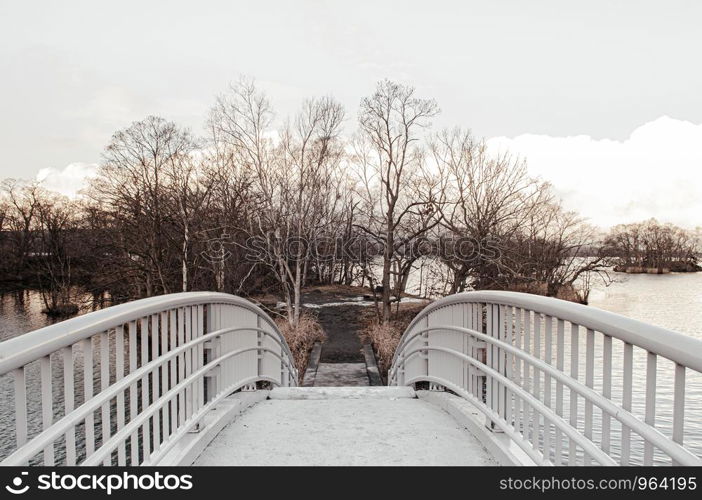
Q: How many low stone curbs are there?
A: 2